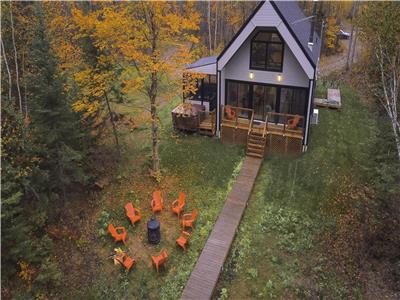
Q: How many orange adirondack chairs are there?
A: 10